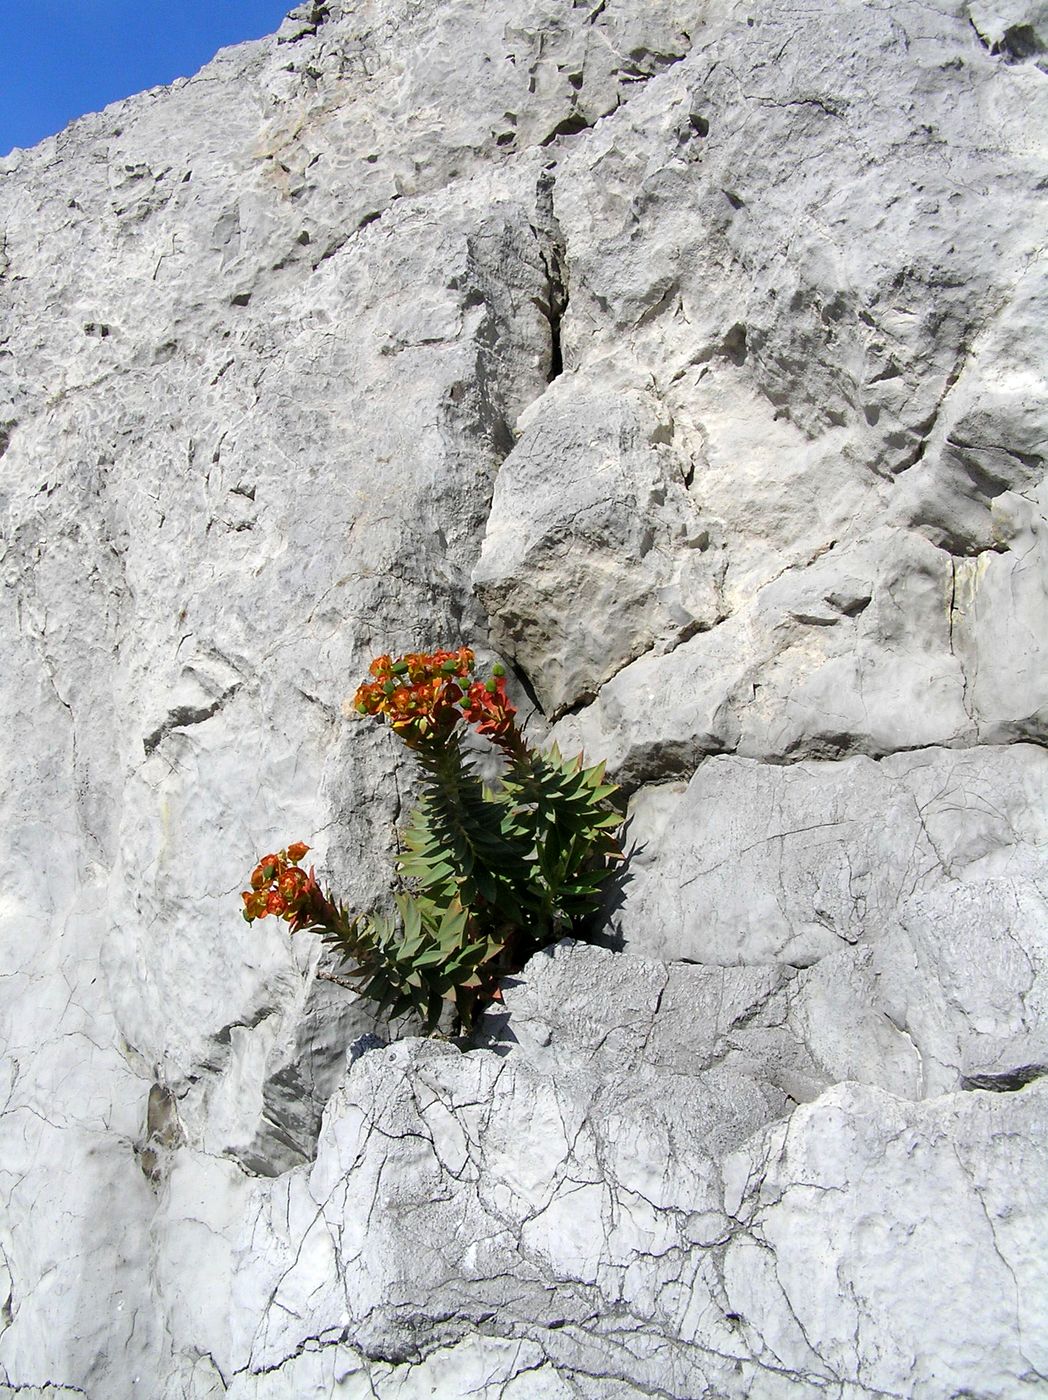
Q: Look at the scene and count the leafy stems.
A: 3